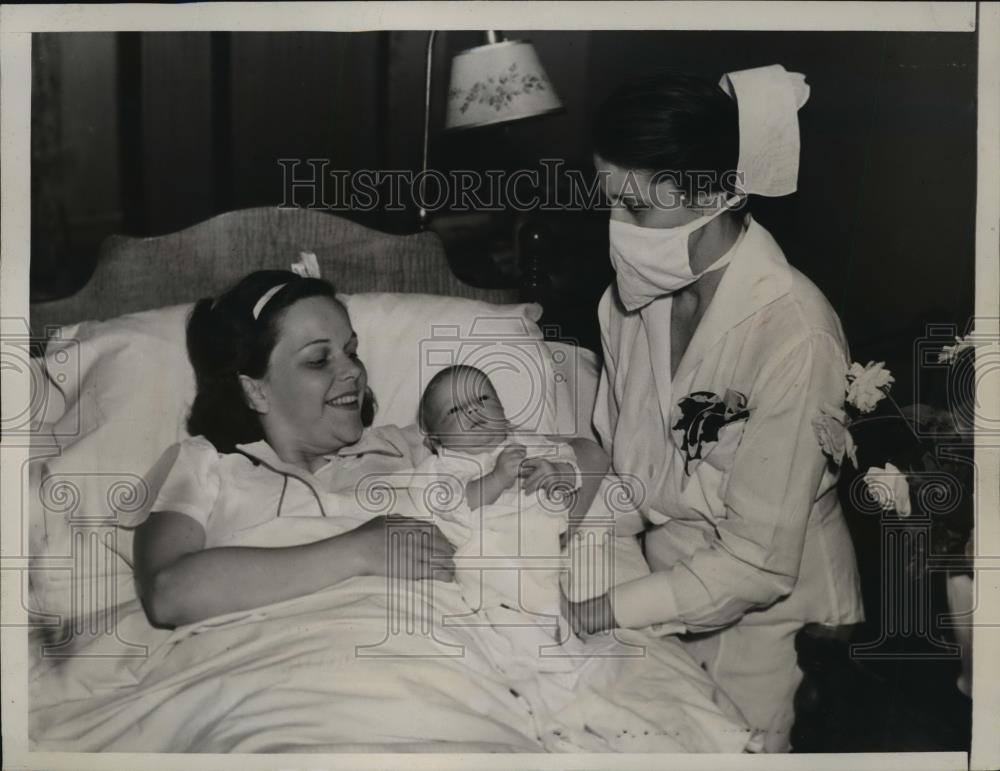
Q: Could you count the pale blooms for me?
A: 4